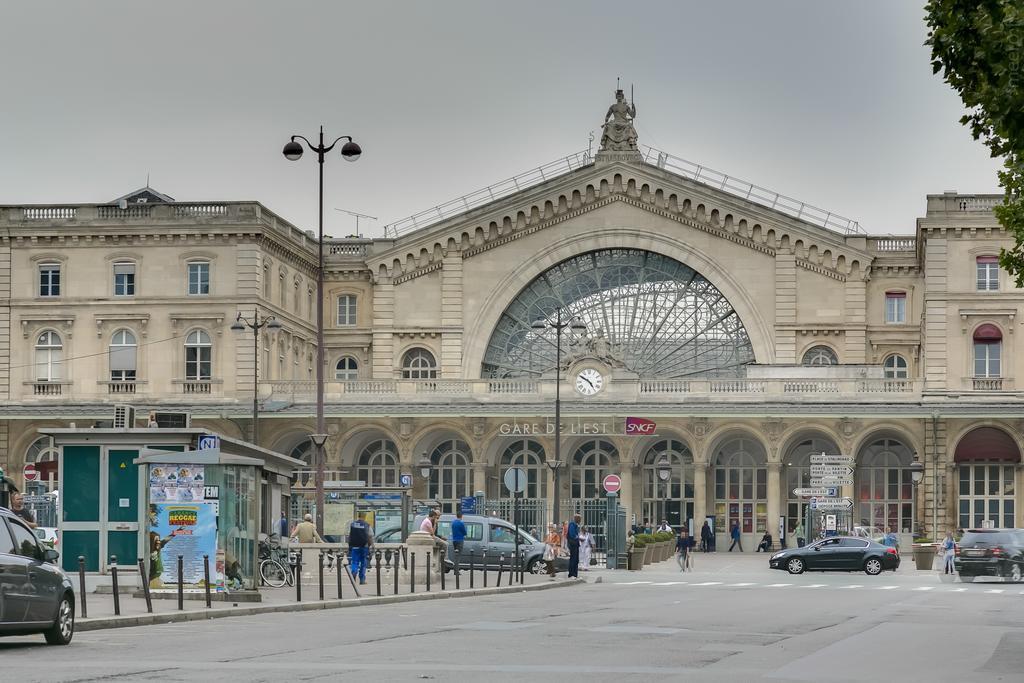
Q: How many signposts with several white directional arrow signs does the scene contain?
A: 1